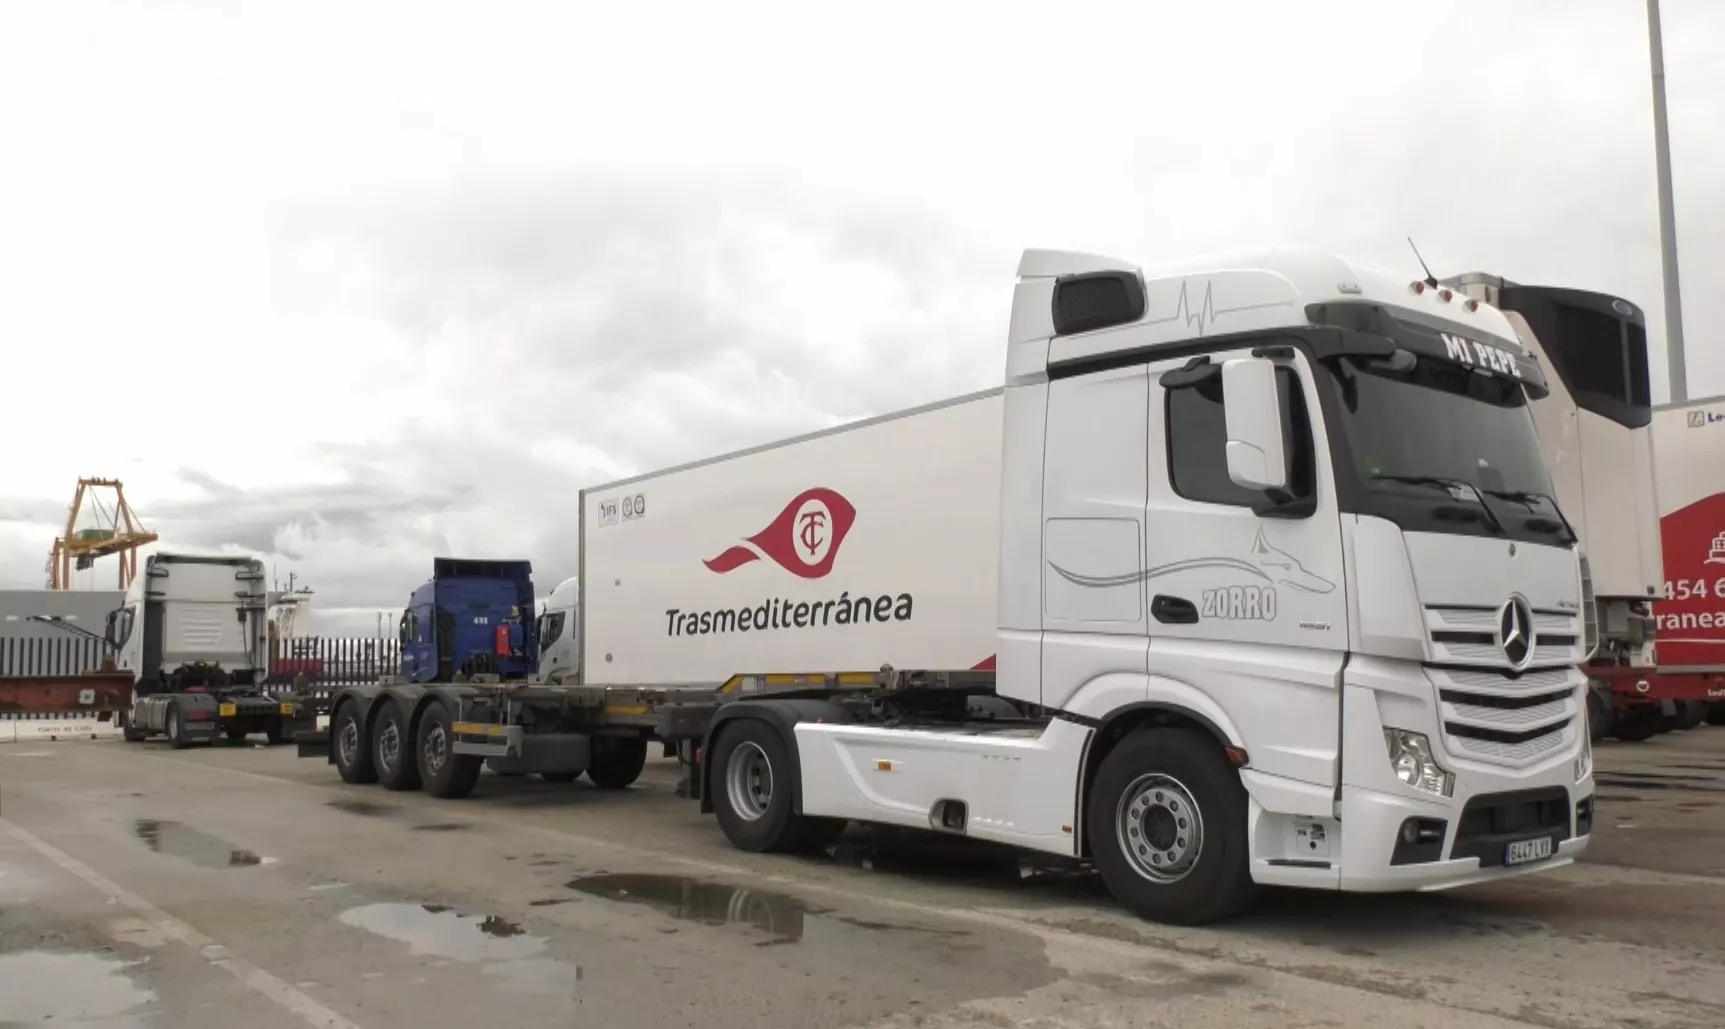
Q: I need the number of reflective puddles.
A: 4